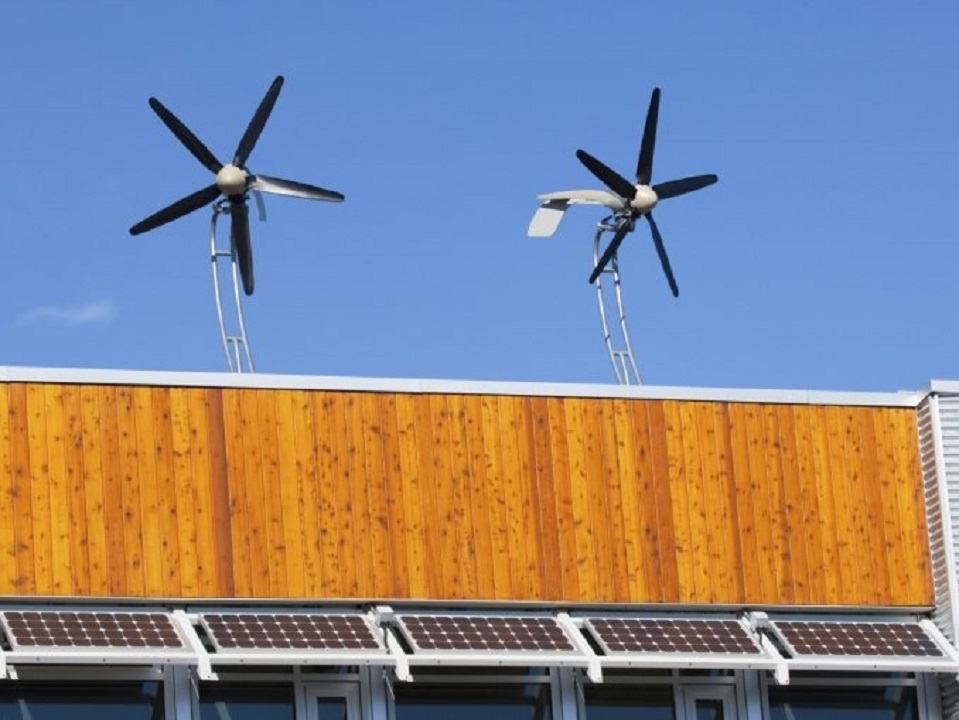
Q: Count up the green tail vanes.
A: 0